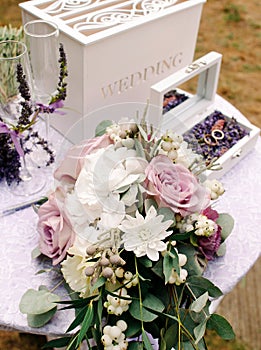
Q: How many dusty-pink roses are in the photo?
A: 3